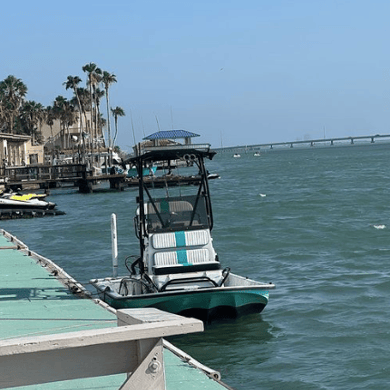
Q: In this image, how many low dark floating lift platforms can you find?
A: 1